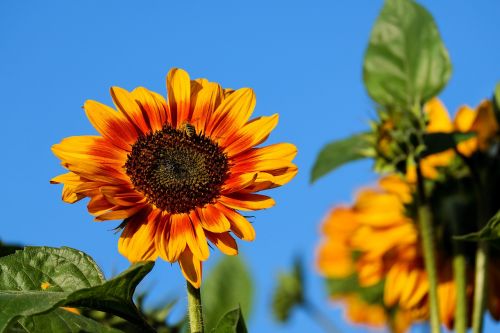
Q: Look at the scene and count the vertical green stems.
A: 4